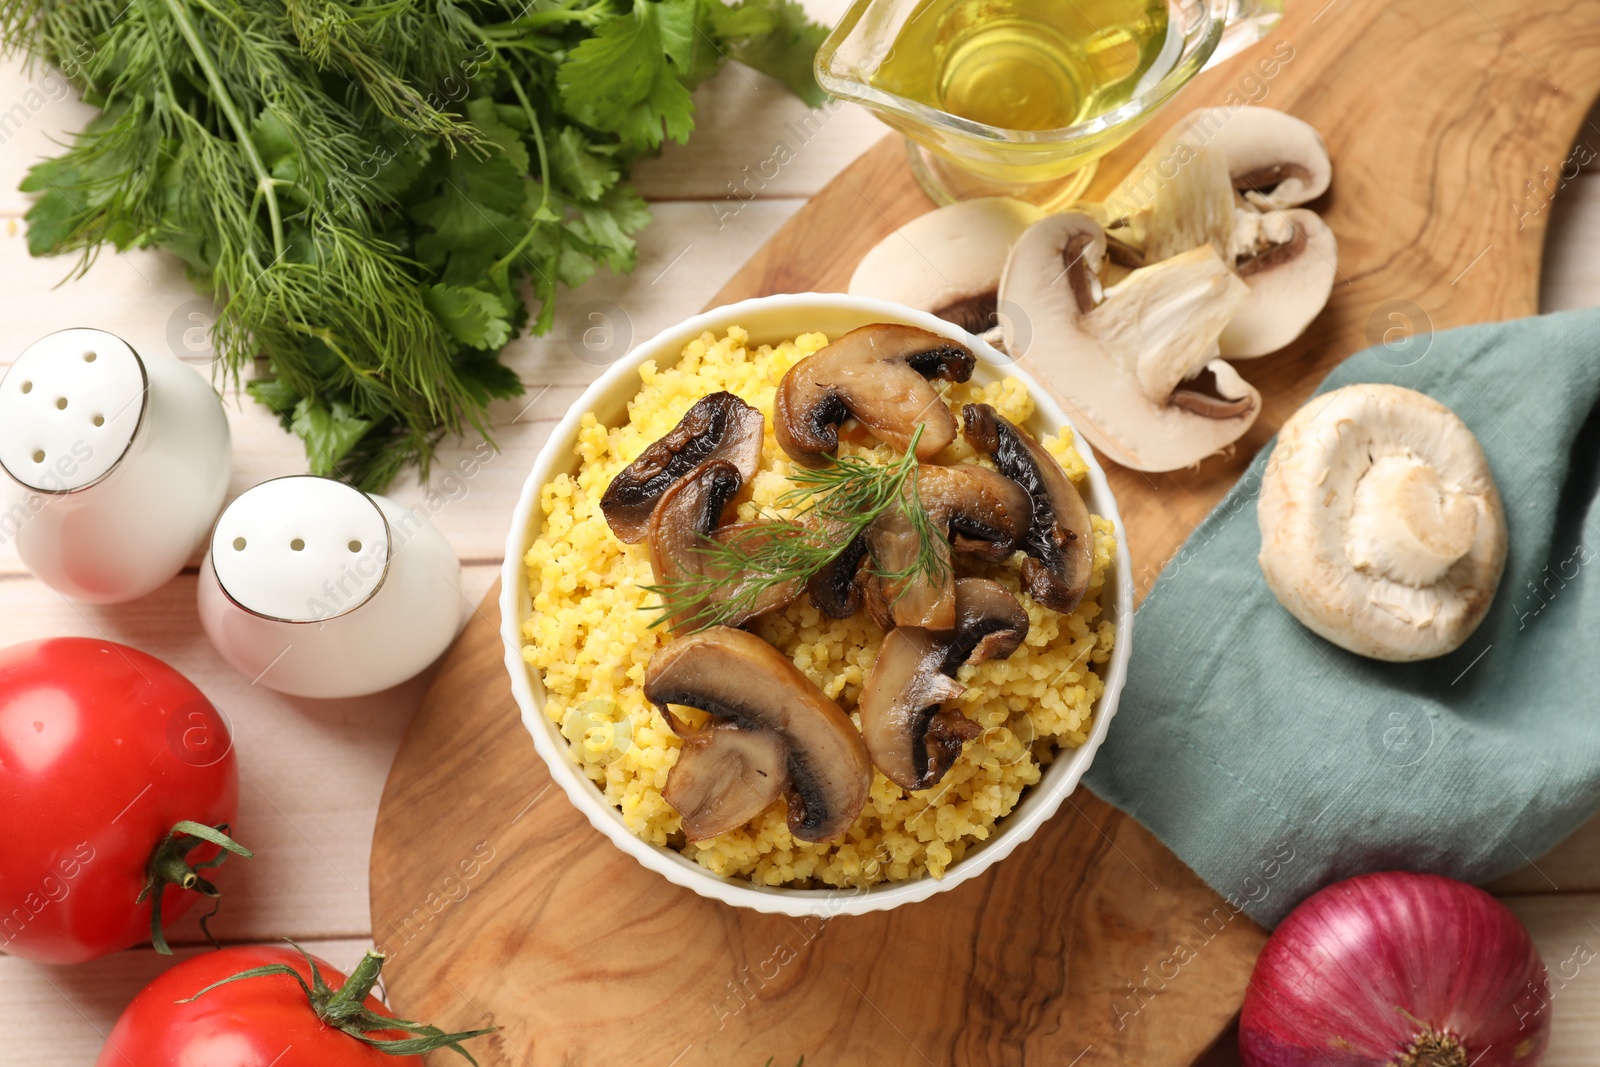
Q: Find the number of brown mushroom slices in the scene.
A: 7